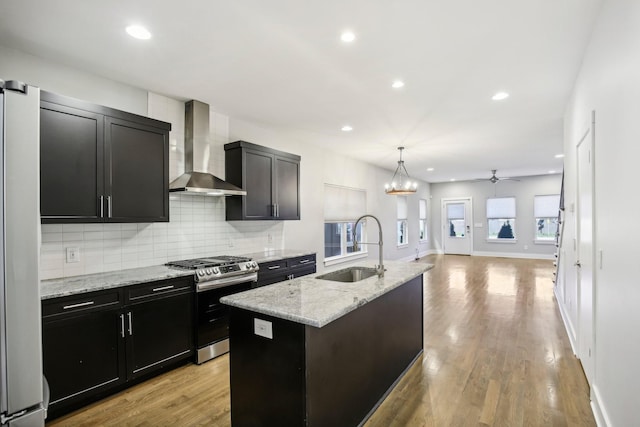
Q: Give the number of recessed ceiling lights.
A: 9